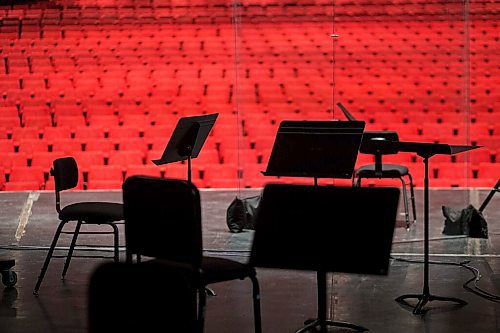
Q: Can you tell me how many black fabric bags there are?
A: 2